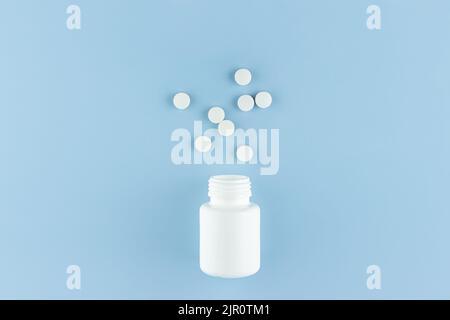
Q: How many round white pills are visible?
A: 8